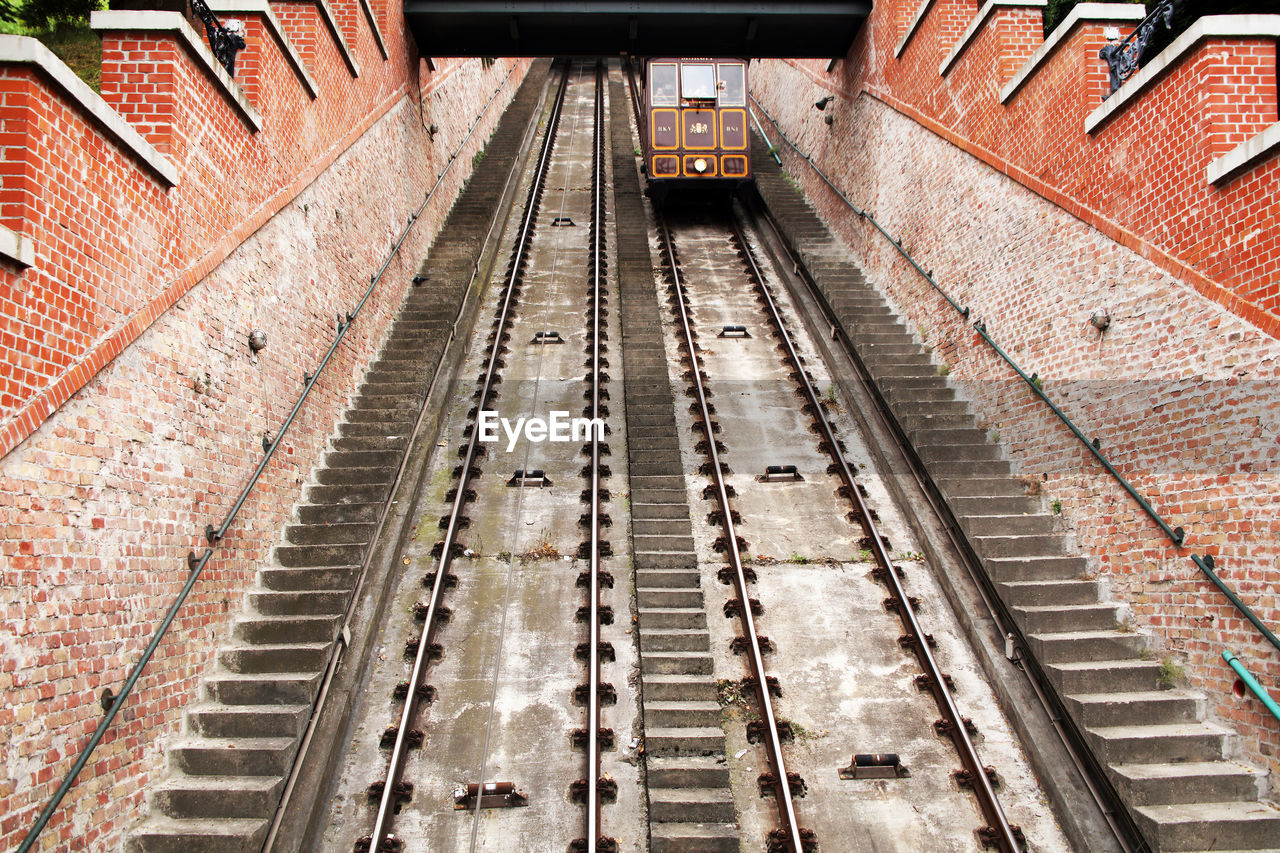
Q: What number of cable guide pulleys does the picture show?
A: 7